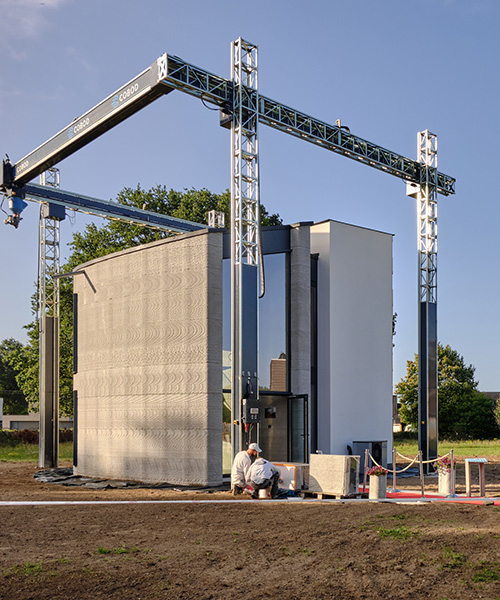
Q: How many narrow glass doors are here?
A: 1